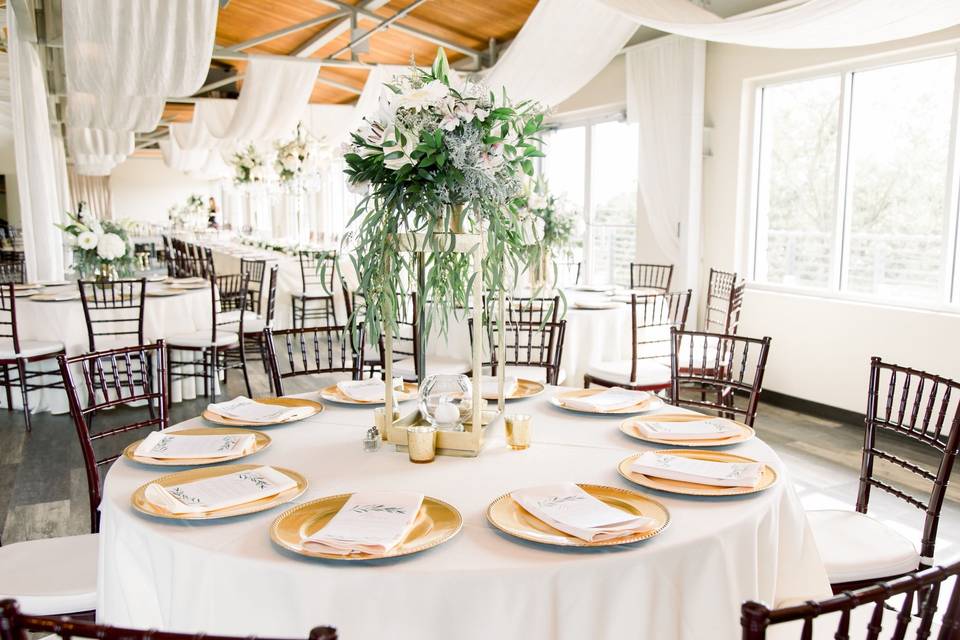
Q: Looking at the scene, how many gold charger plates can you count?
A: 10